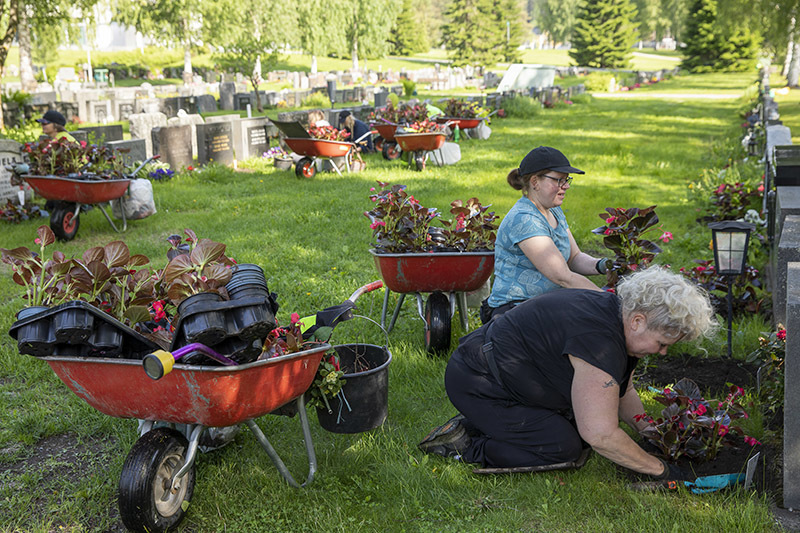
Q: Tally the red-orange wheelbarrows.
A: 7